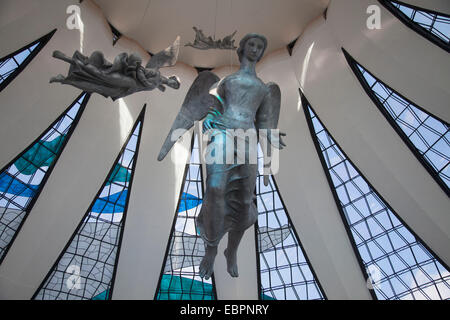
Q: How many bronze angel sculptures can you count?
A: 3